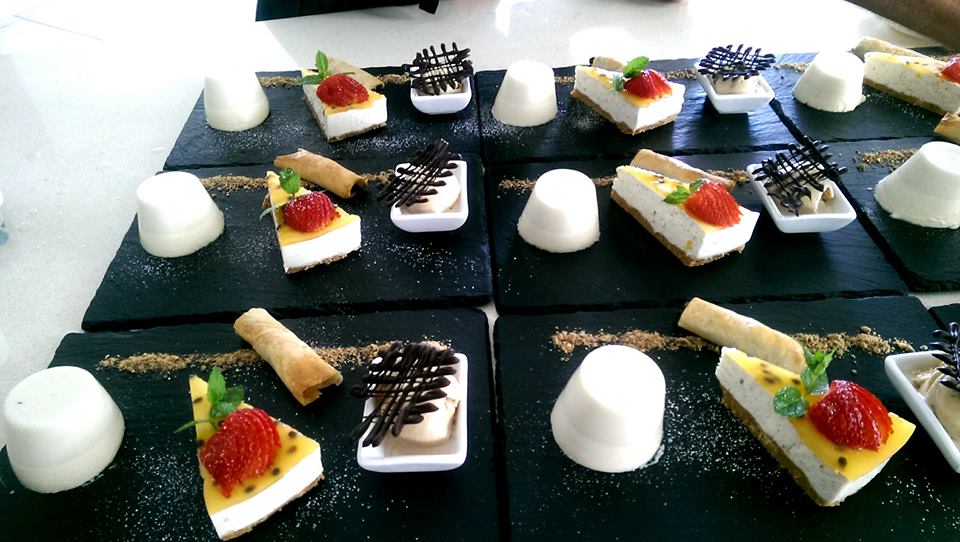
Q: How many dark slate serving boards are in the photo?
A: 9